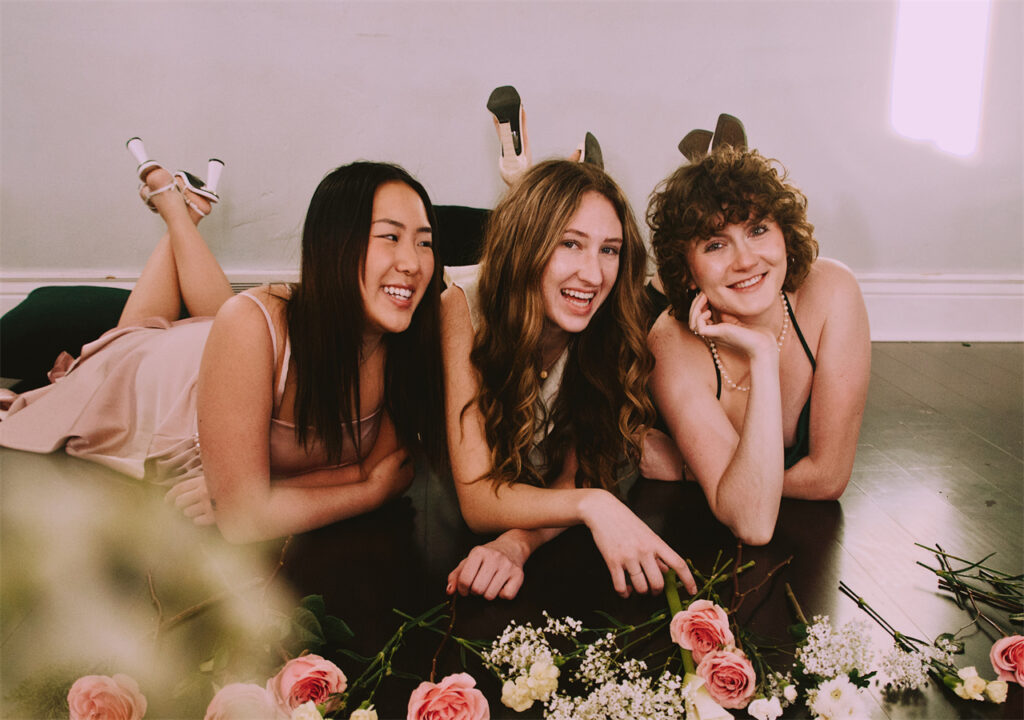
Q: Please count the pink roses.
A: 7